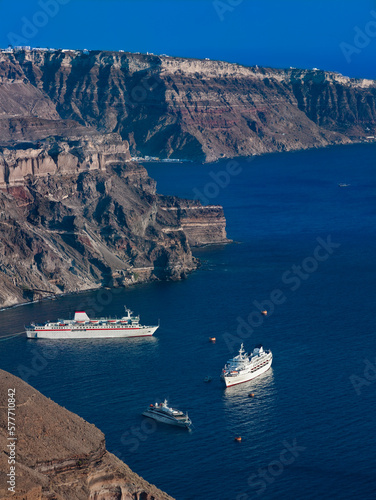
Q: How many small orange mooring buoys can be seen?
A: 4